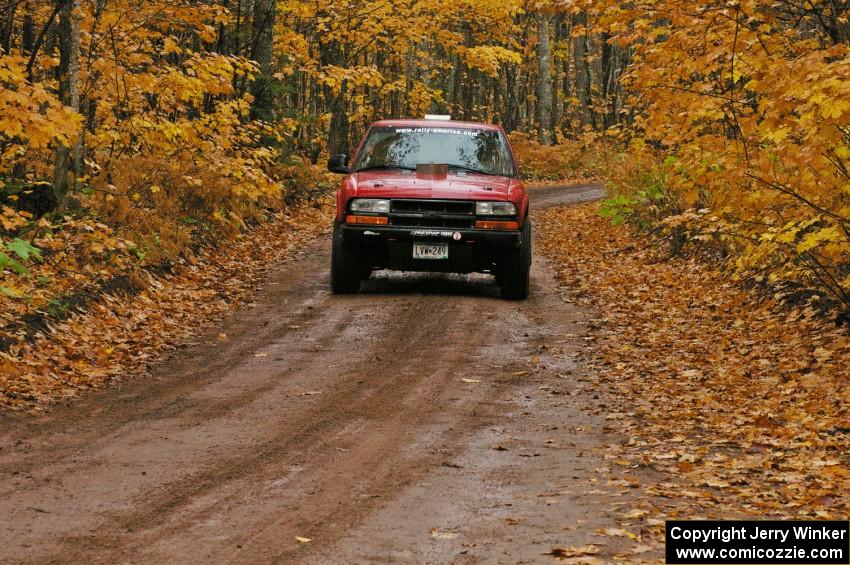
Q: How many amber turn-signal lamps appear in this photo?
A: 2